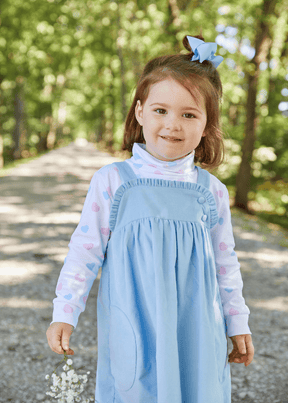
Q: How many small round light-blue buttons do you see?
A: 2